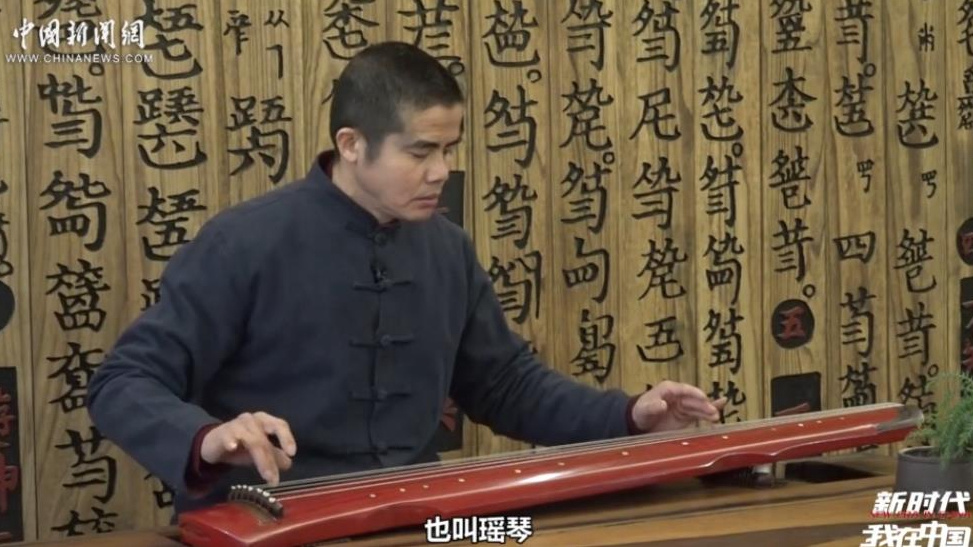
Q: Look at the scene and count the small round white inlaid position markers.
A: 13